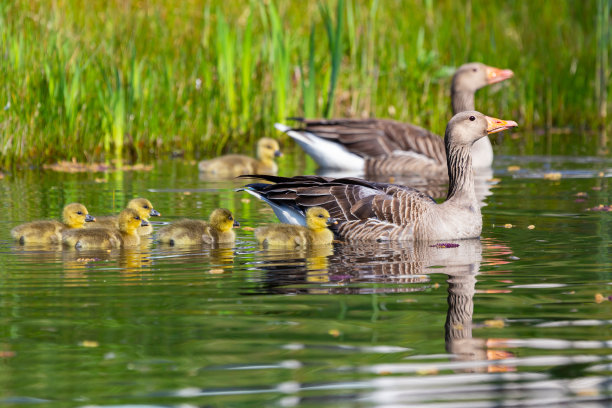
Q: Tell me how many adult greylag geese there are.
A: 2